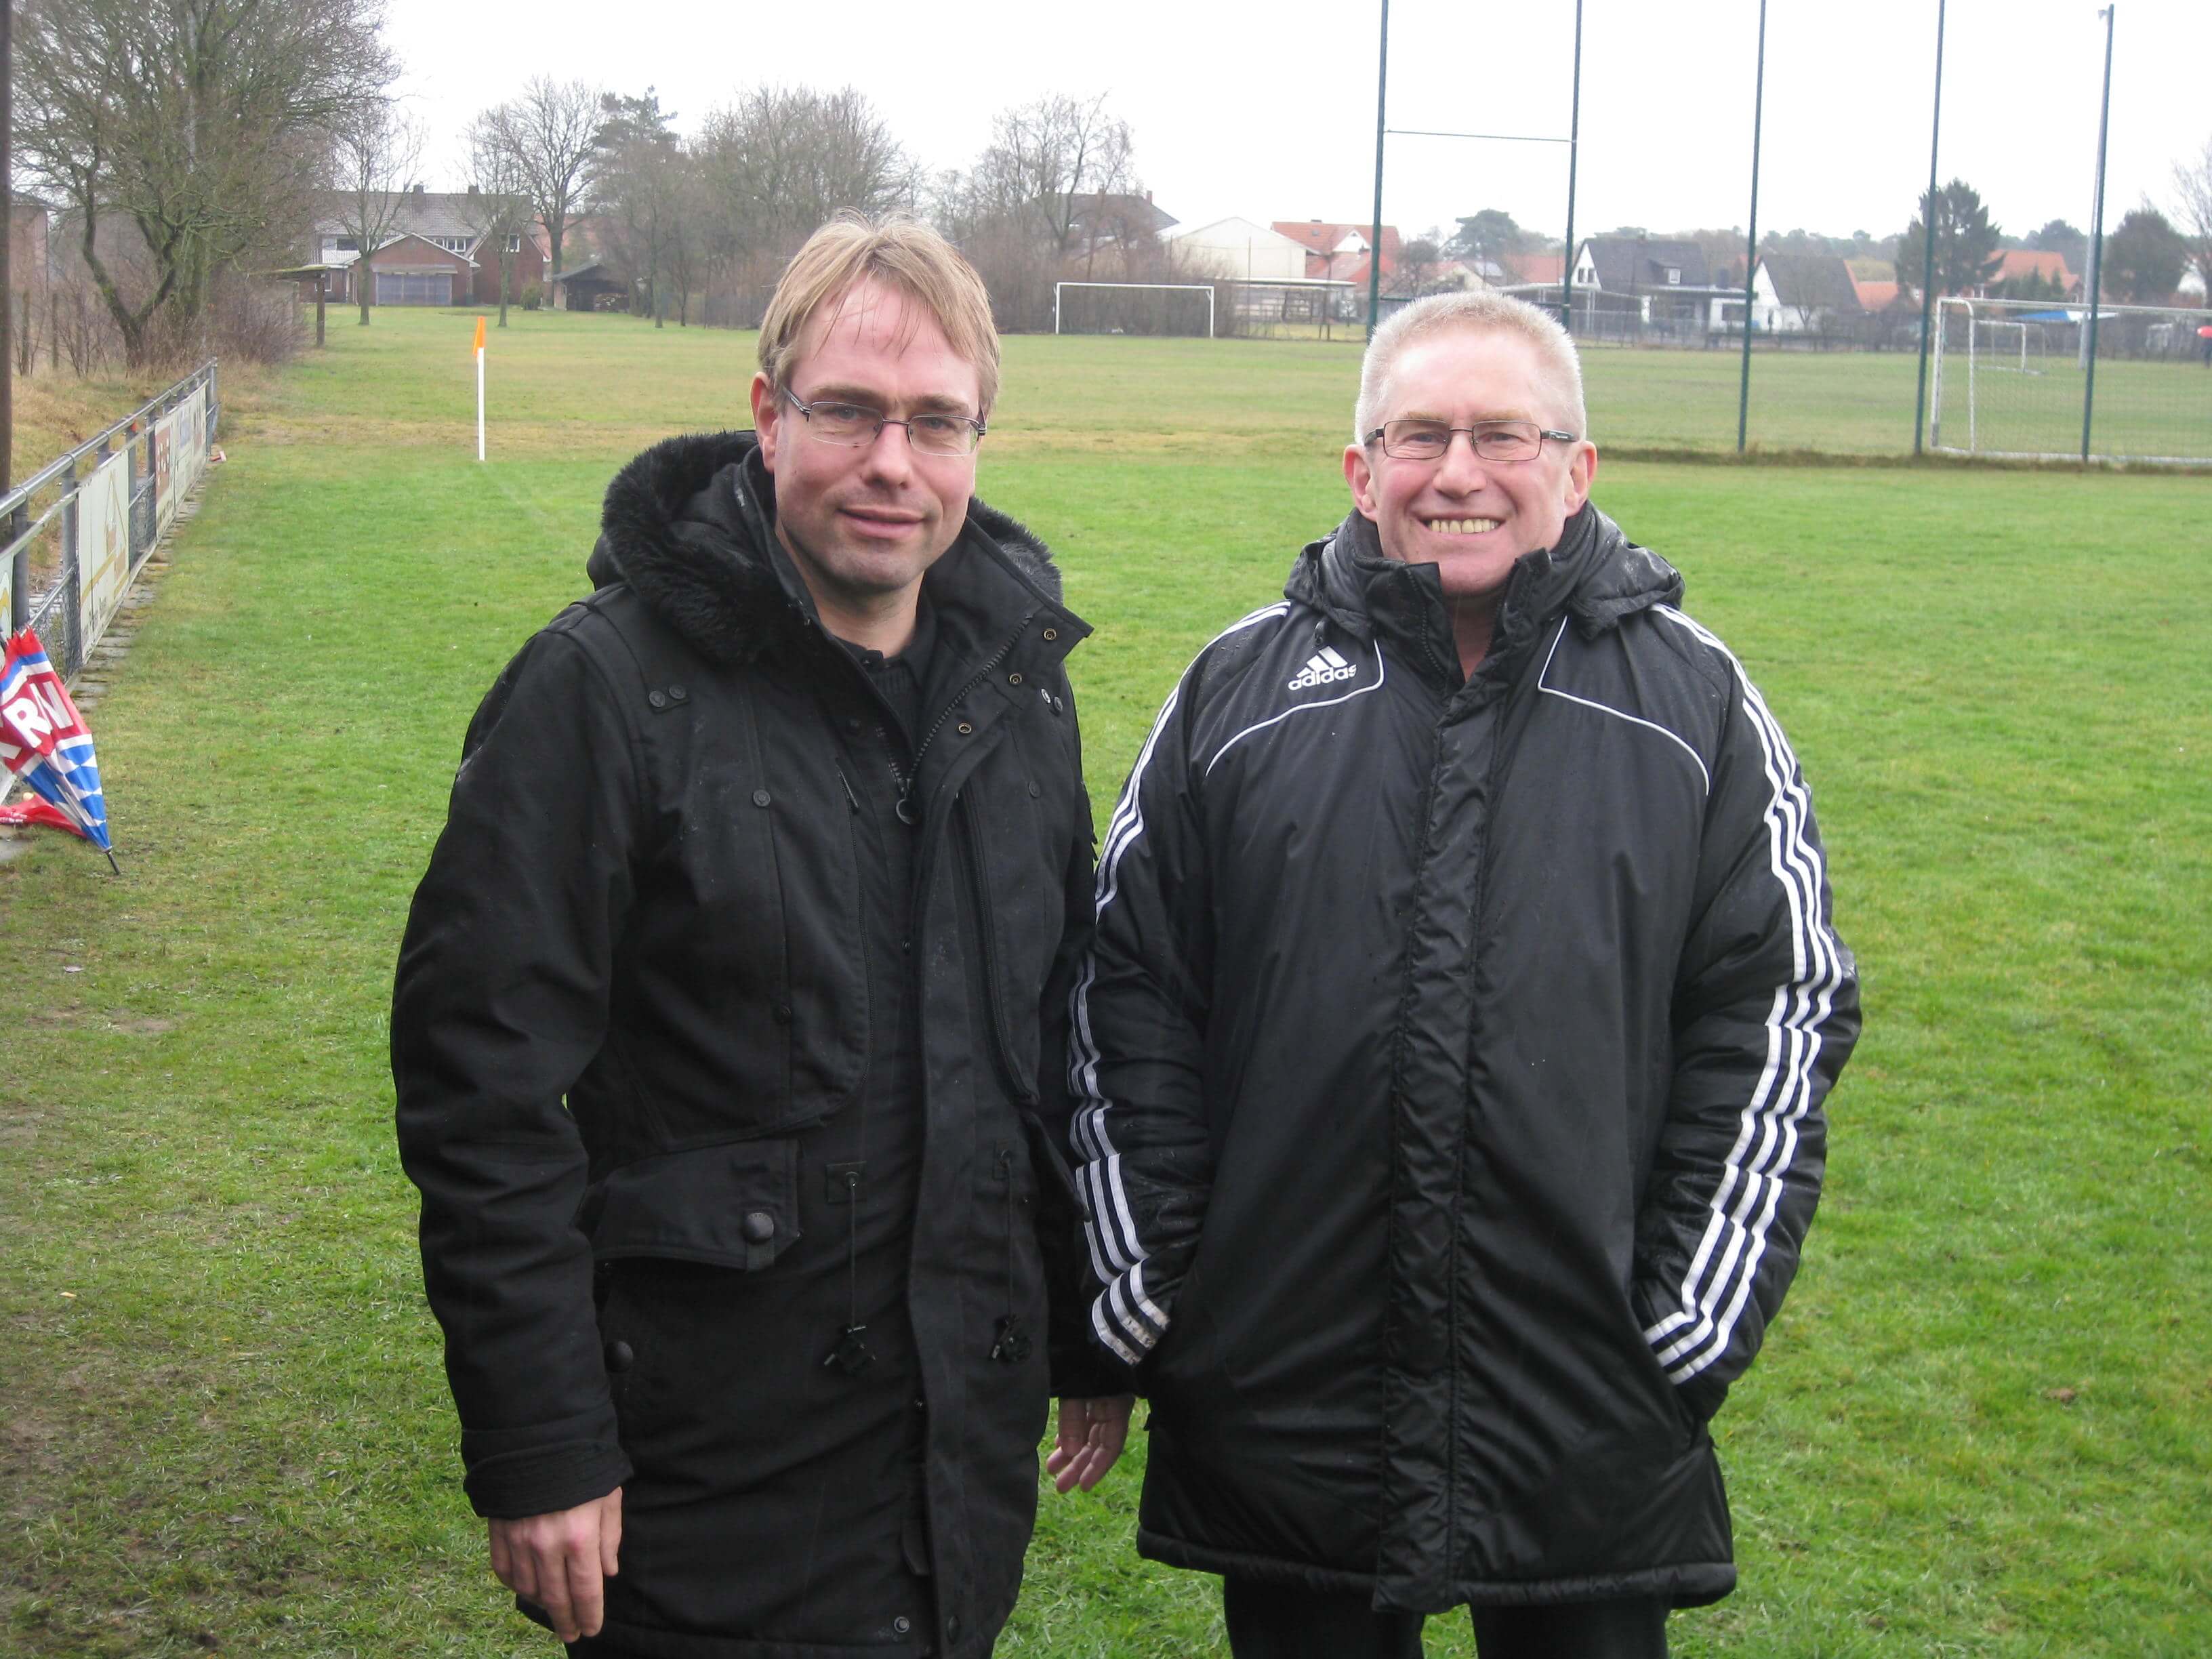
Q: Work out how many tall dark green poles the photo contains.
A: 5